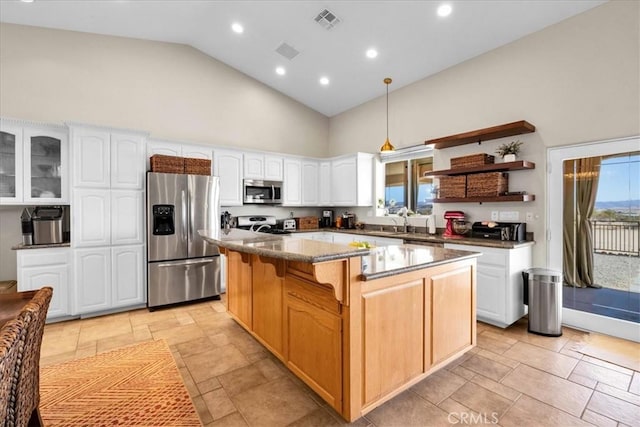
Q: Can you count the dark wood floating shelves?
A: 3